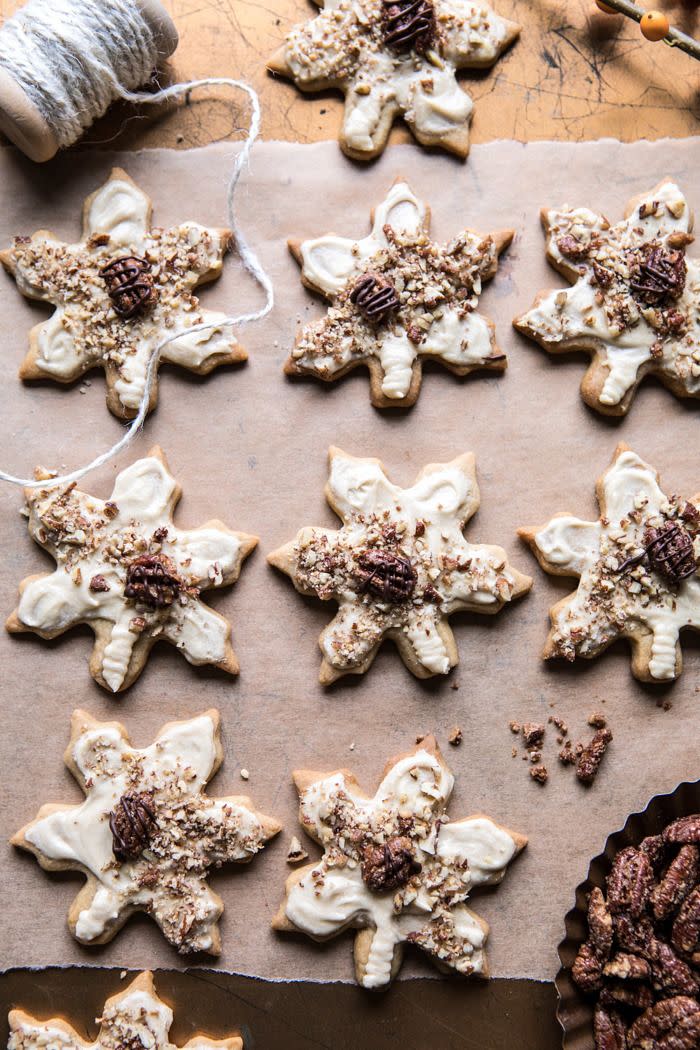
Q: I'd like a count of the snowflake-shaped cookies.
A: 10